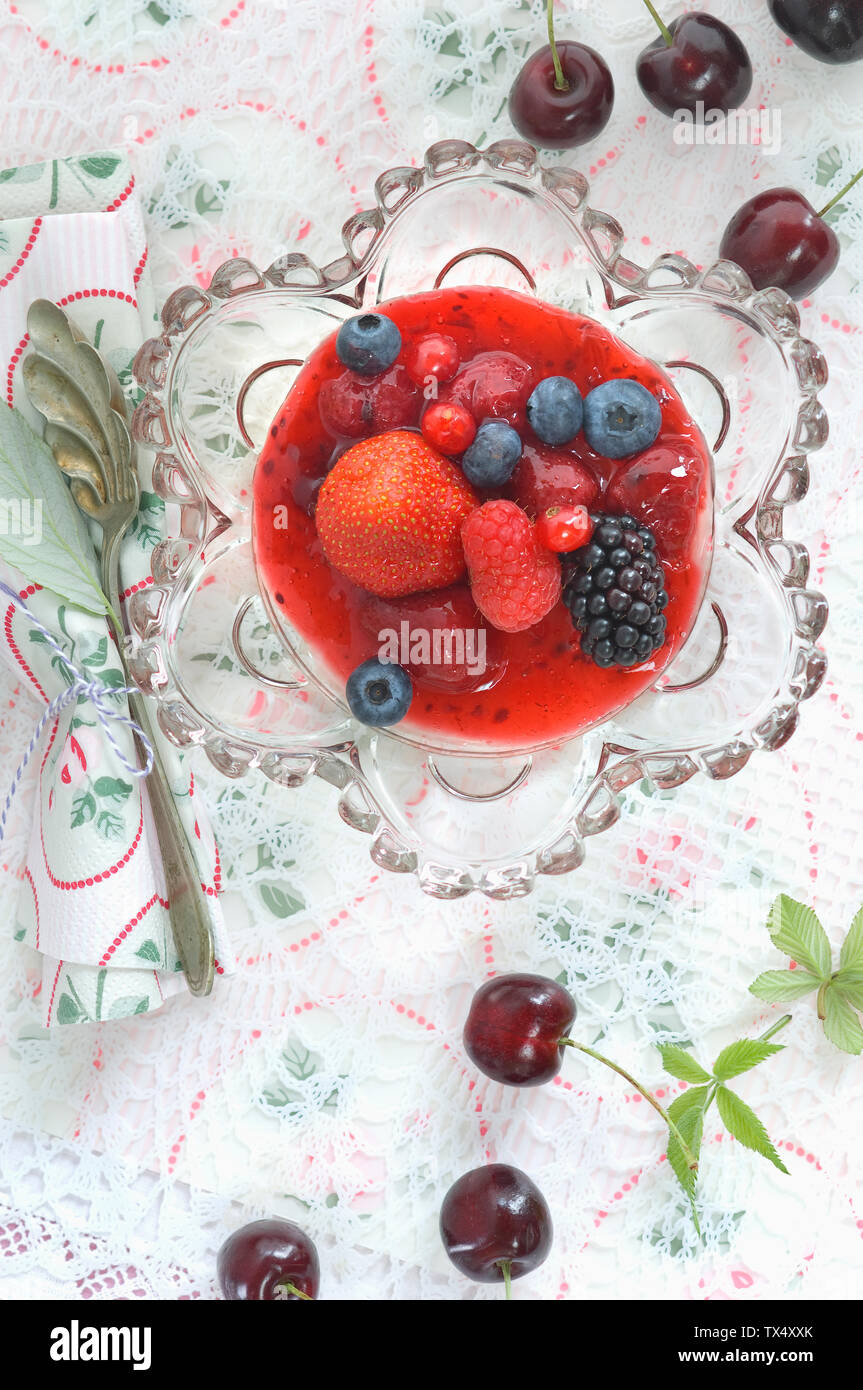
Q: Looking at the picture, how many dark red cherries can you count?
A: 7